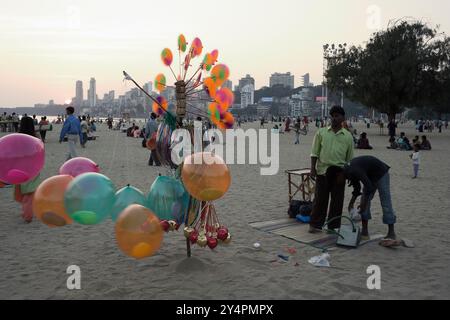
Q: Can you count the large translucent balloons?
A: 8